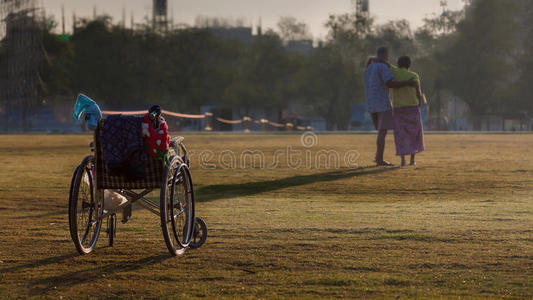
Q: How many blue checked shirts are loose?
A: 1